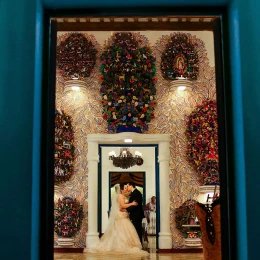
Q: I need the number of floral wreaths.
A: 7